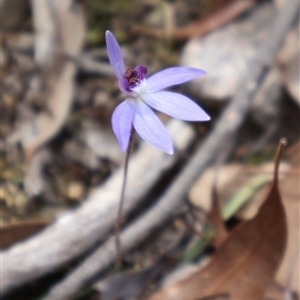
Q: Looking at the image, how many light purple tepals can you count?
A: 5